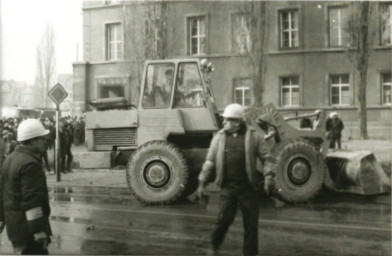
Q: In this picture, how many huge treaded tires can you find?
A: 2